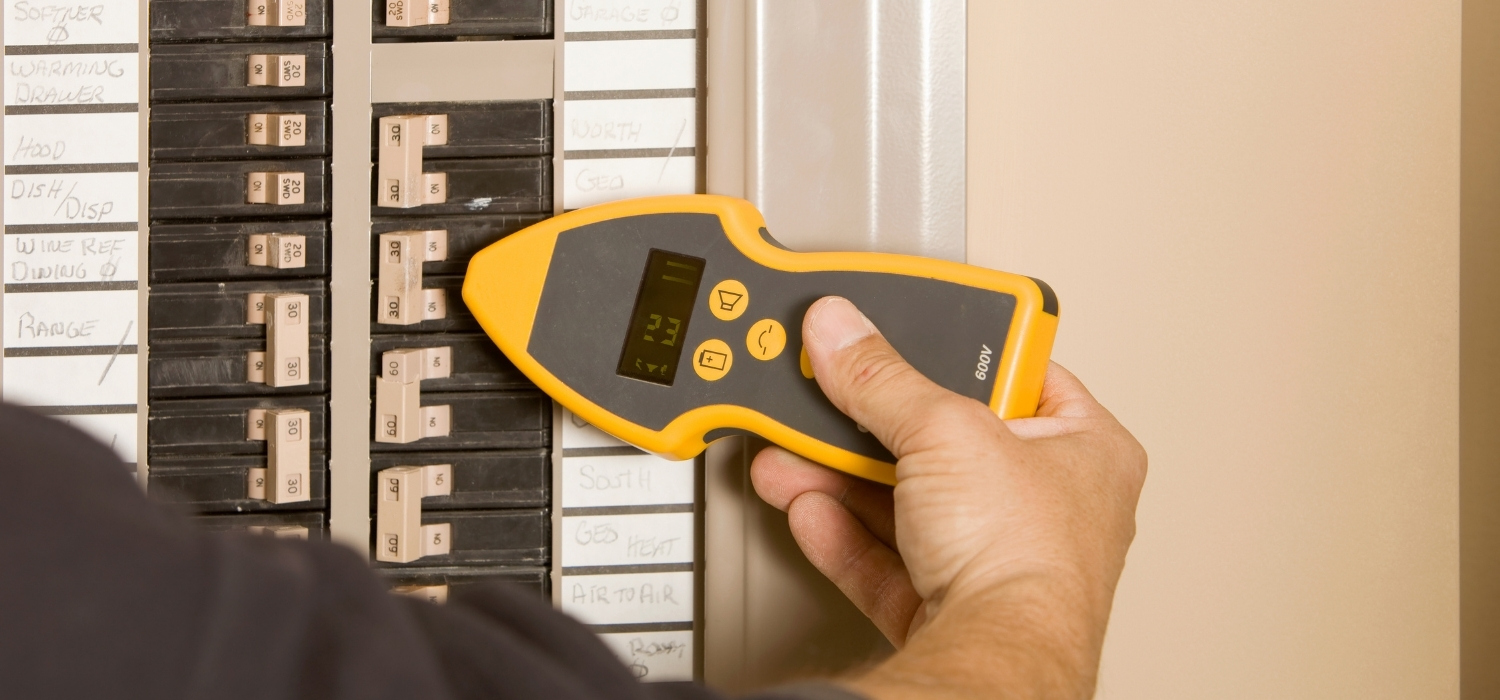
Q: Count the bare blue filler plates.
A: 0